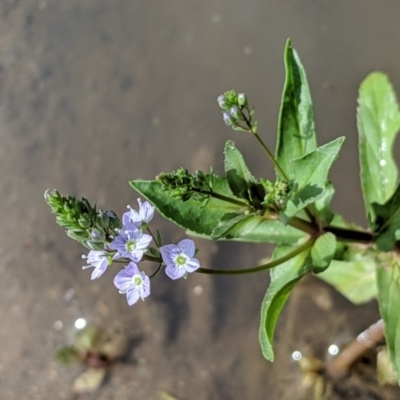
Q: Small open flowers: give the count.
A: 5